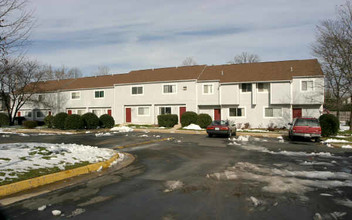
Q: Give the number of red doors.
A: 8